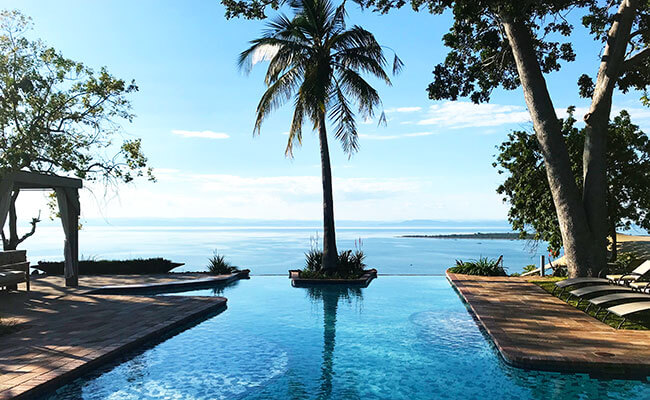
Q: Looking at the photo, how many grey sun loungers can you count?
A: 4